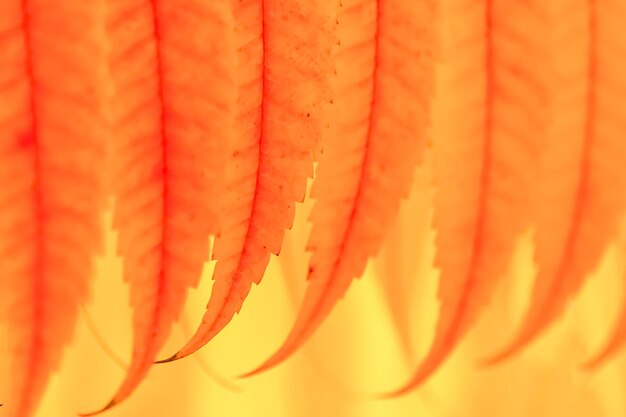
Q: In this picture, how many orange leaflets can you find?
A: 7